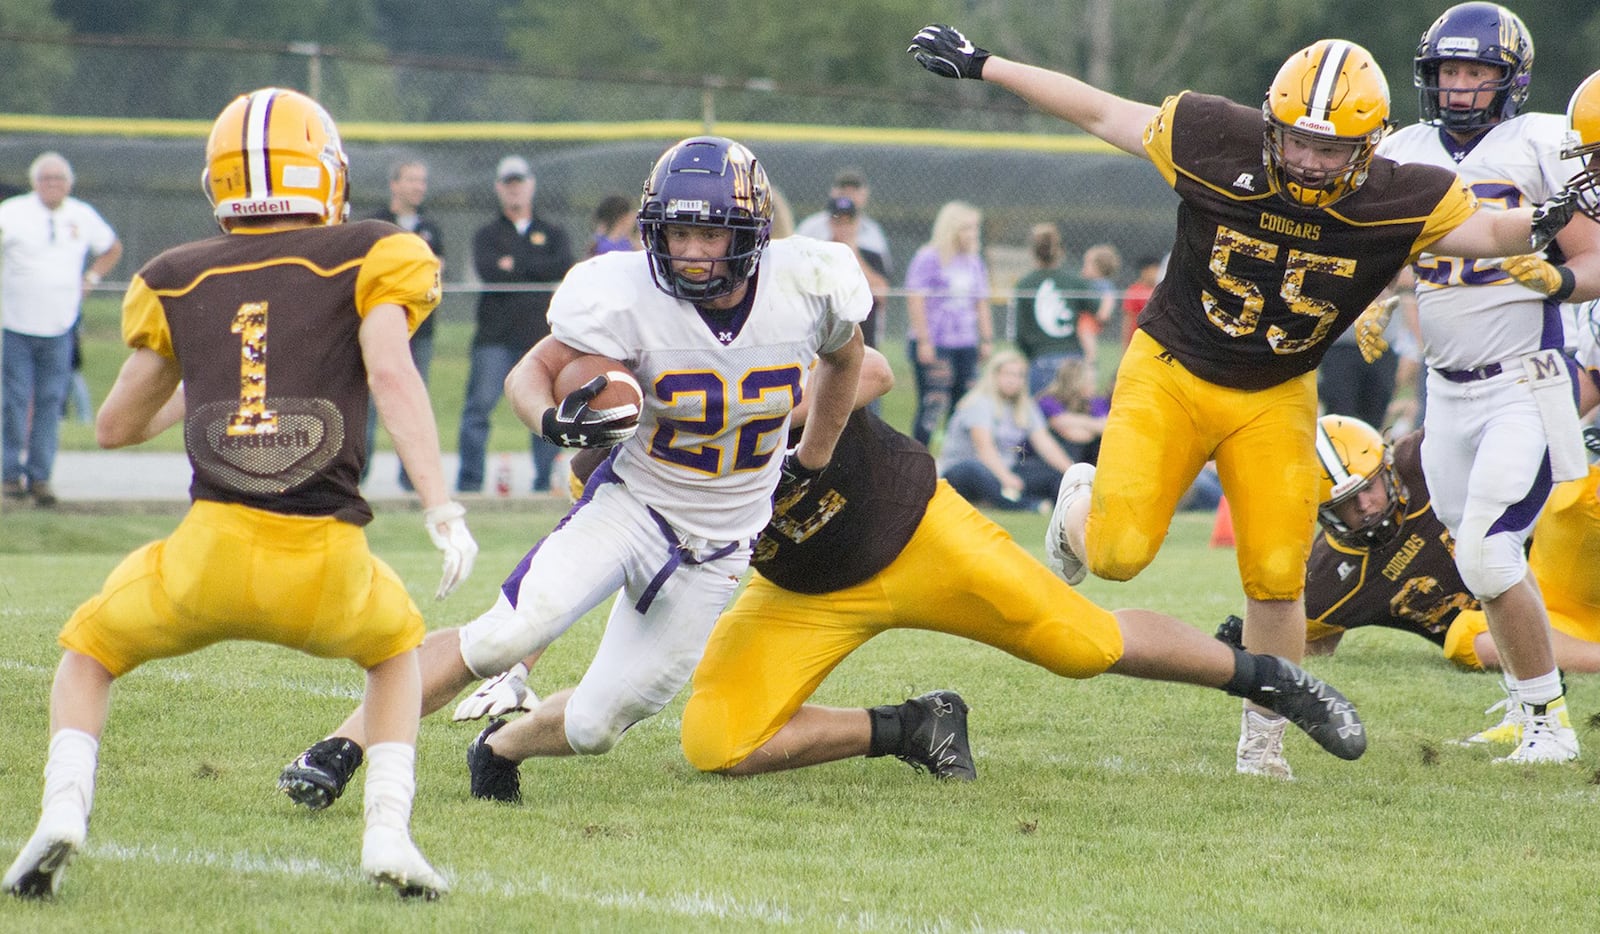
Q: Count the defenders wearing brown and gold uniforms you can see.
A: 5